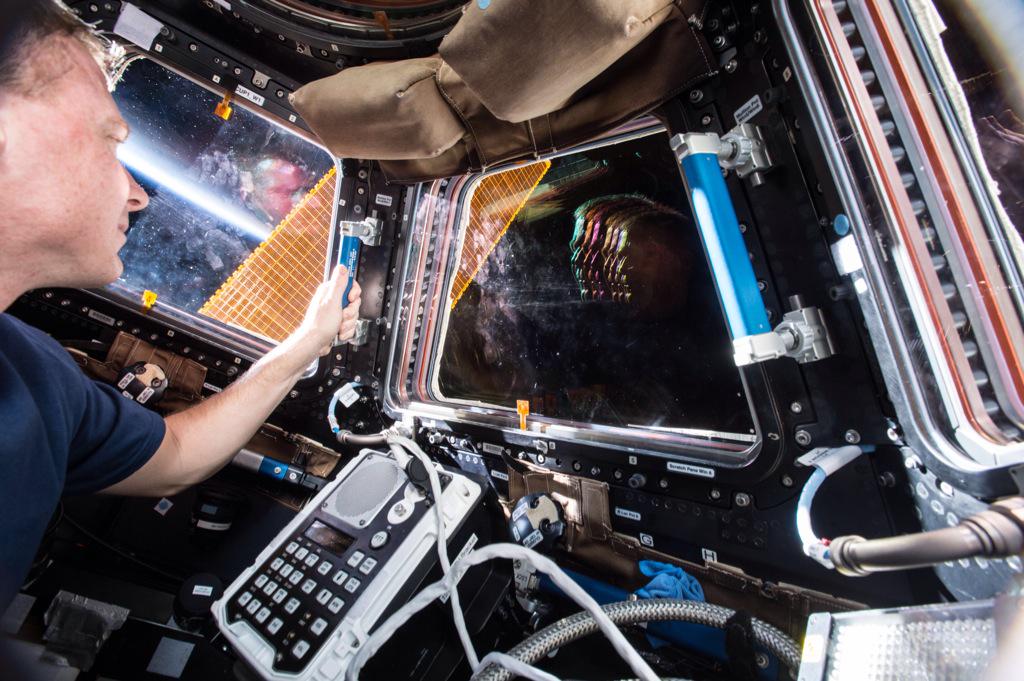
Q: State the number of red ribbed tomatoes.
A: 0